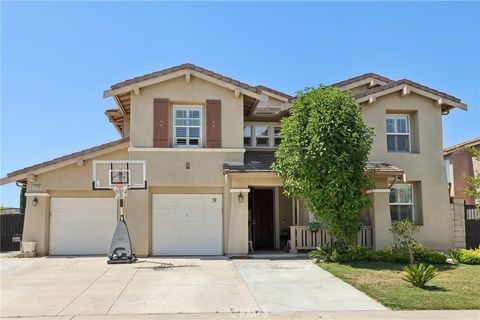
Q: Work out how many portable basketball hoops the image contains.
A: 1